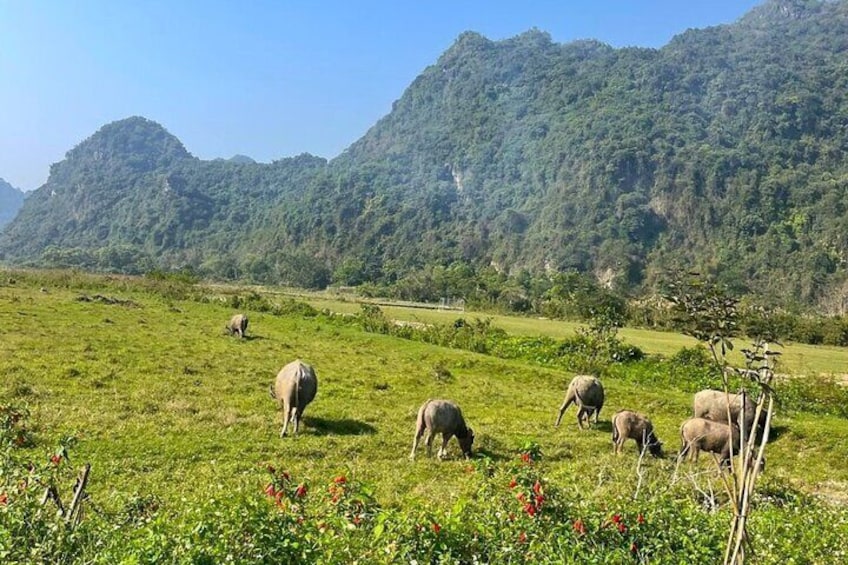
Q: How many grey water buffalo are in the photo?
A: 7